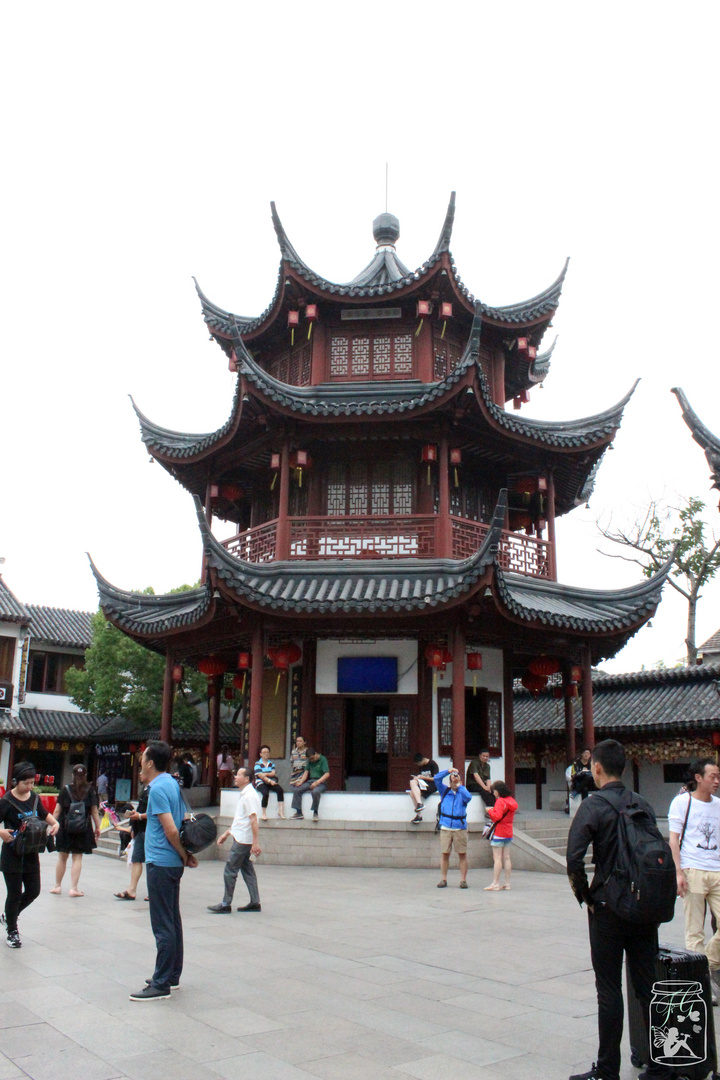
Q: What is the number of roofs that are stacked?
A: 3